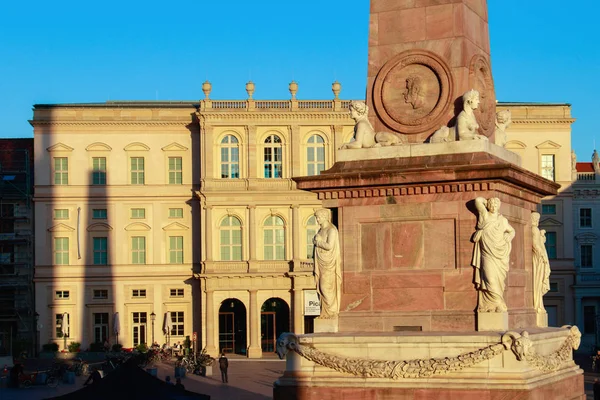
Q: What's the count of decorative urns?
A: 4